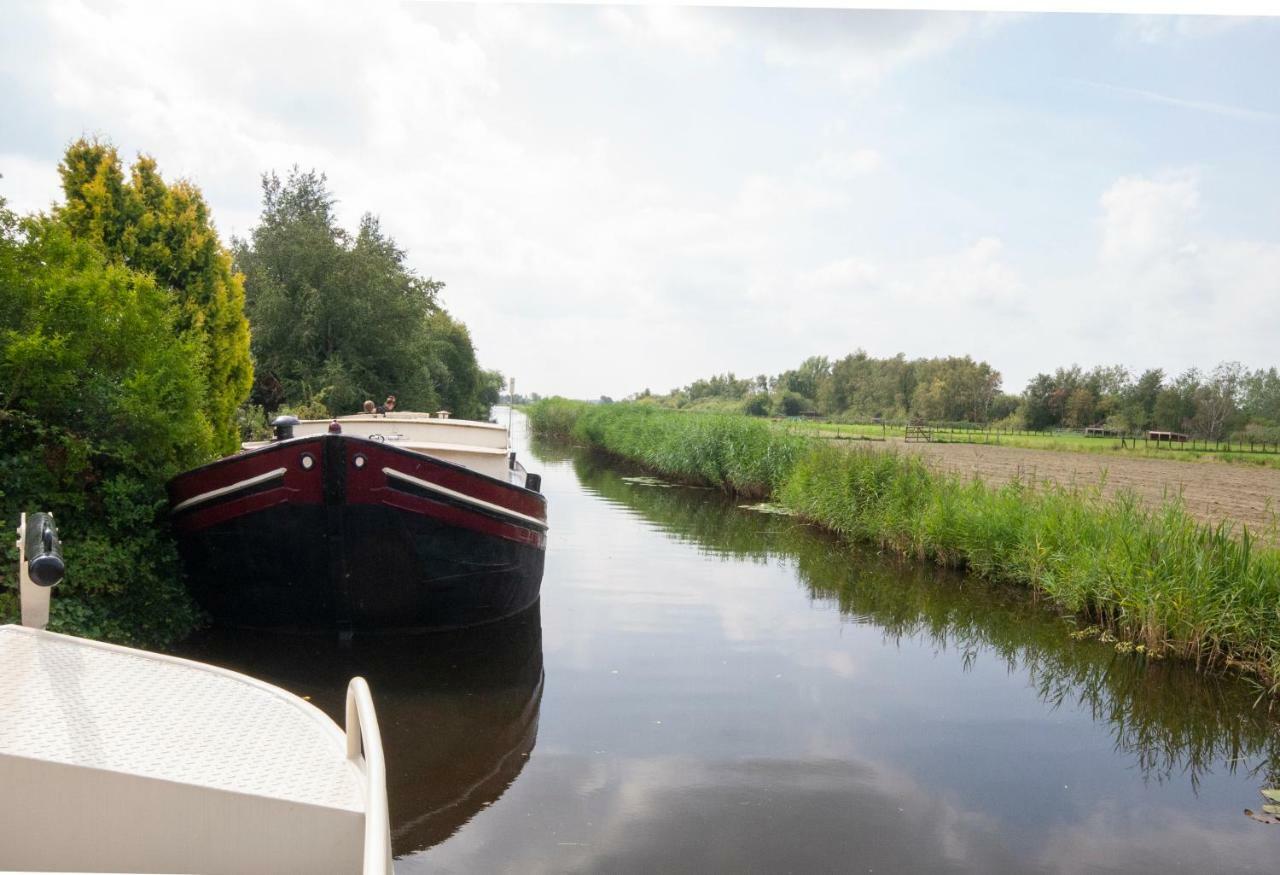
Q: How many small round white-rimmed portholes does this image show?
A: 2